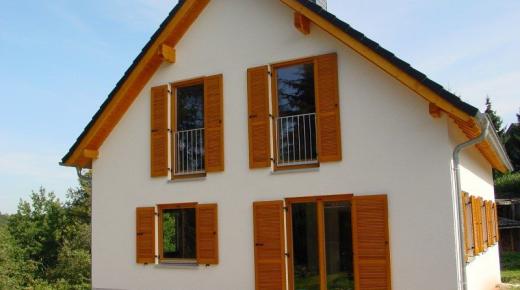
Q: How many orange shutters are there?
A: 14